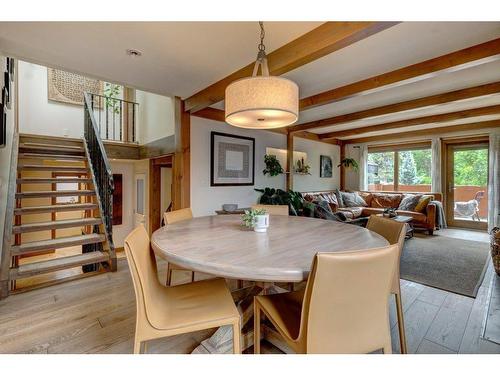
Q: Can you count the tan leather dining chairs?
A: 5